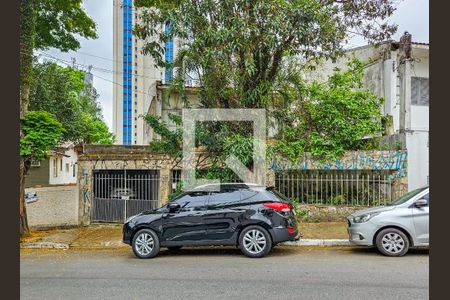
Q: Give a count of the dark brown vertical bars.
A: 2